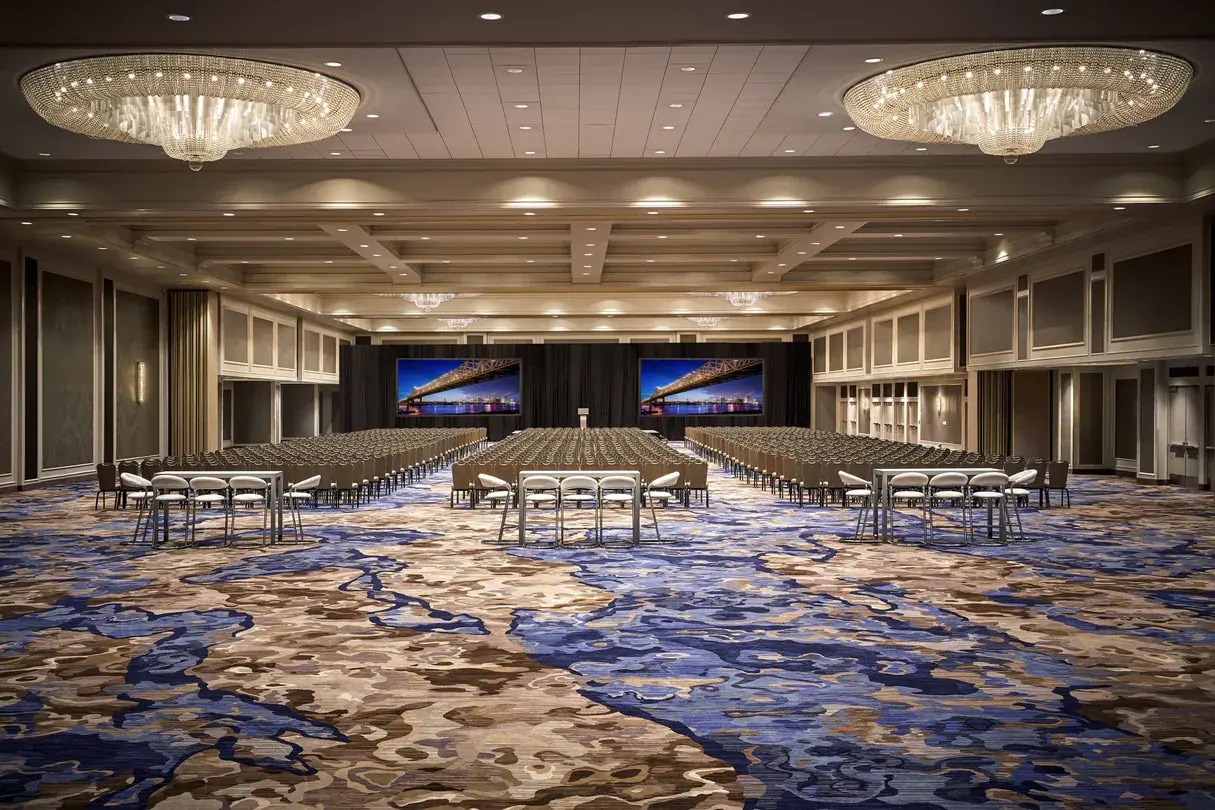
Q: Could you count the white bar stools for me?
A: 15